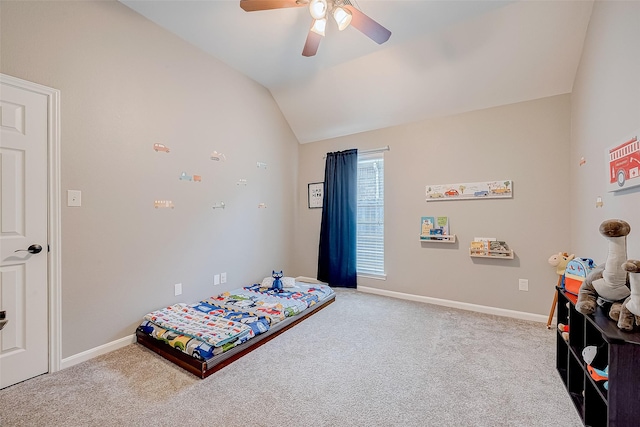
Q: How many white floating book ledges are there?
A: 2